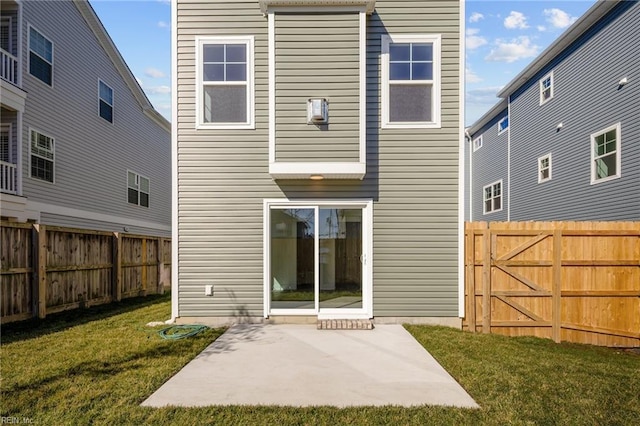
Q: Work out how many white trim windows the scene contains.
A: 12